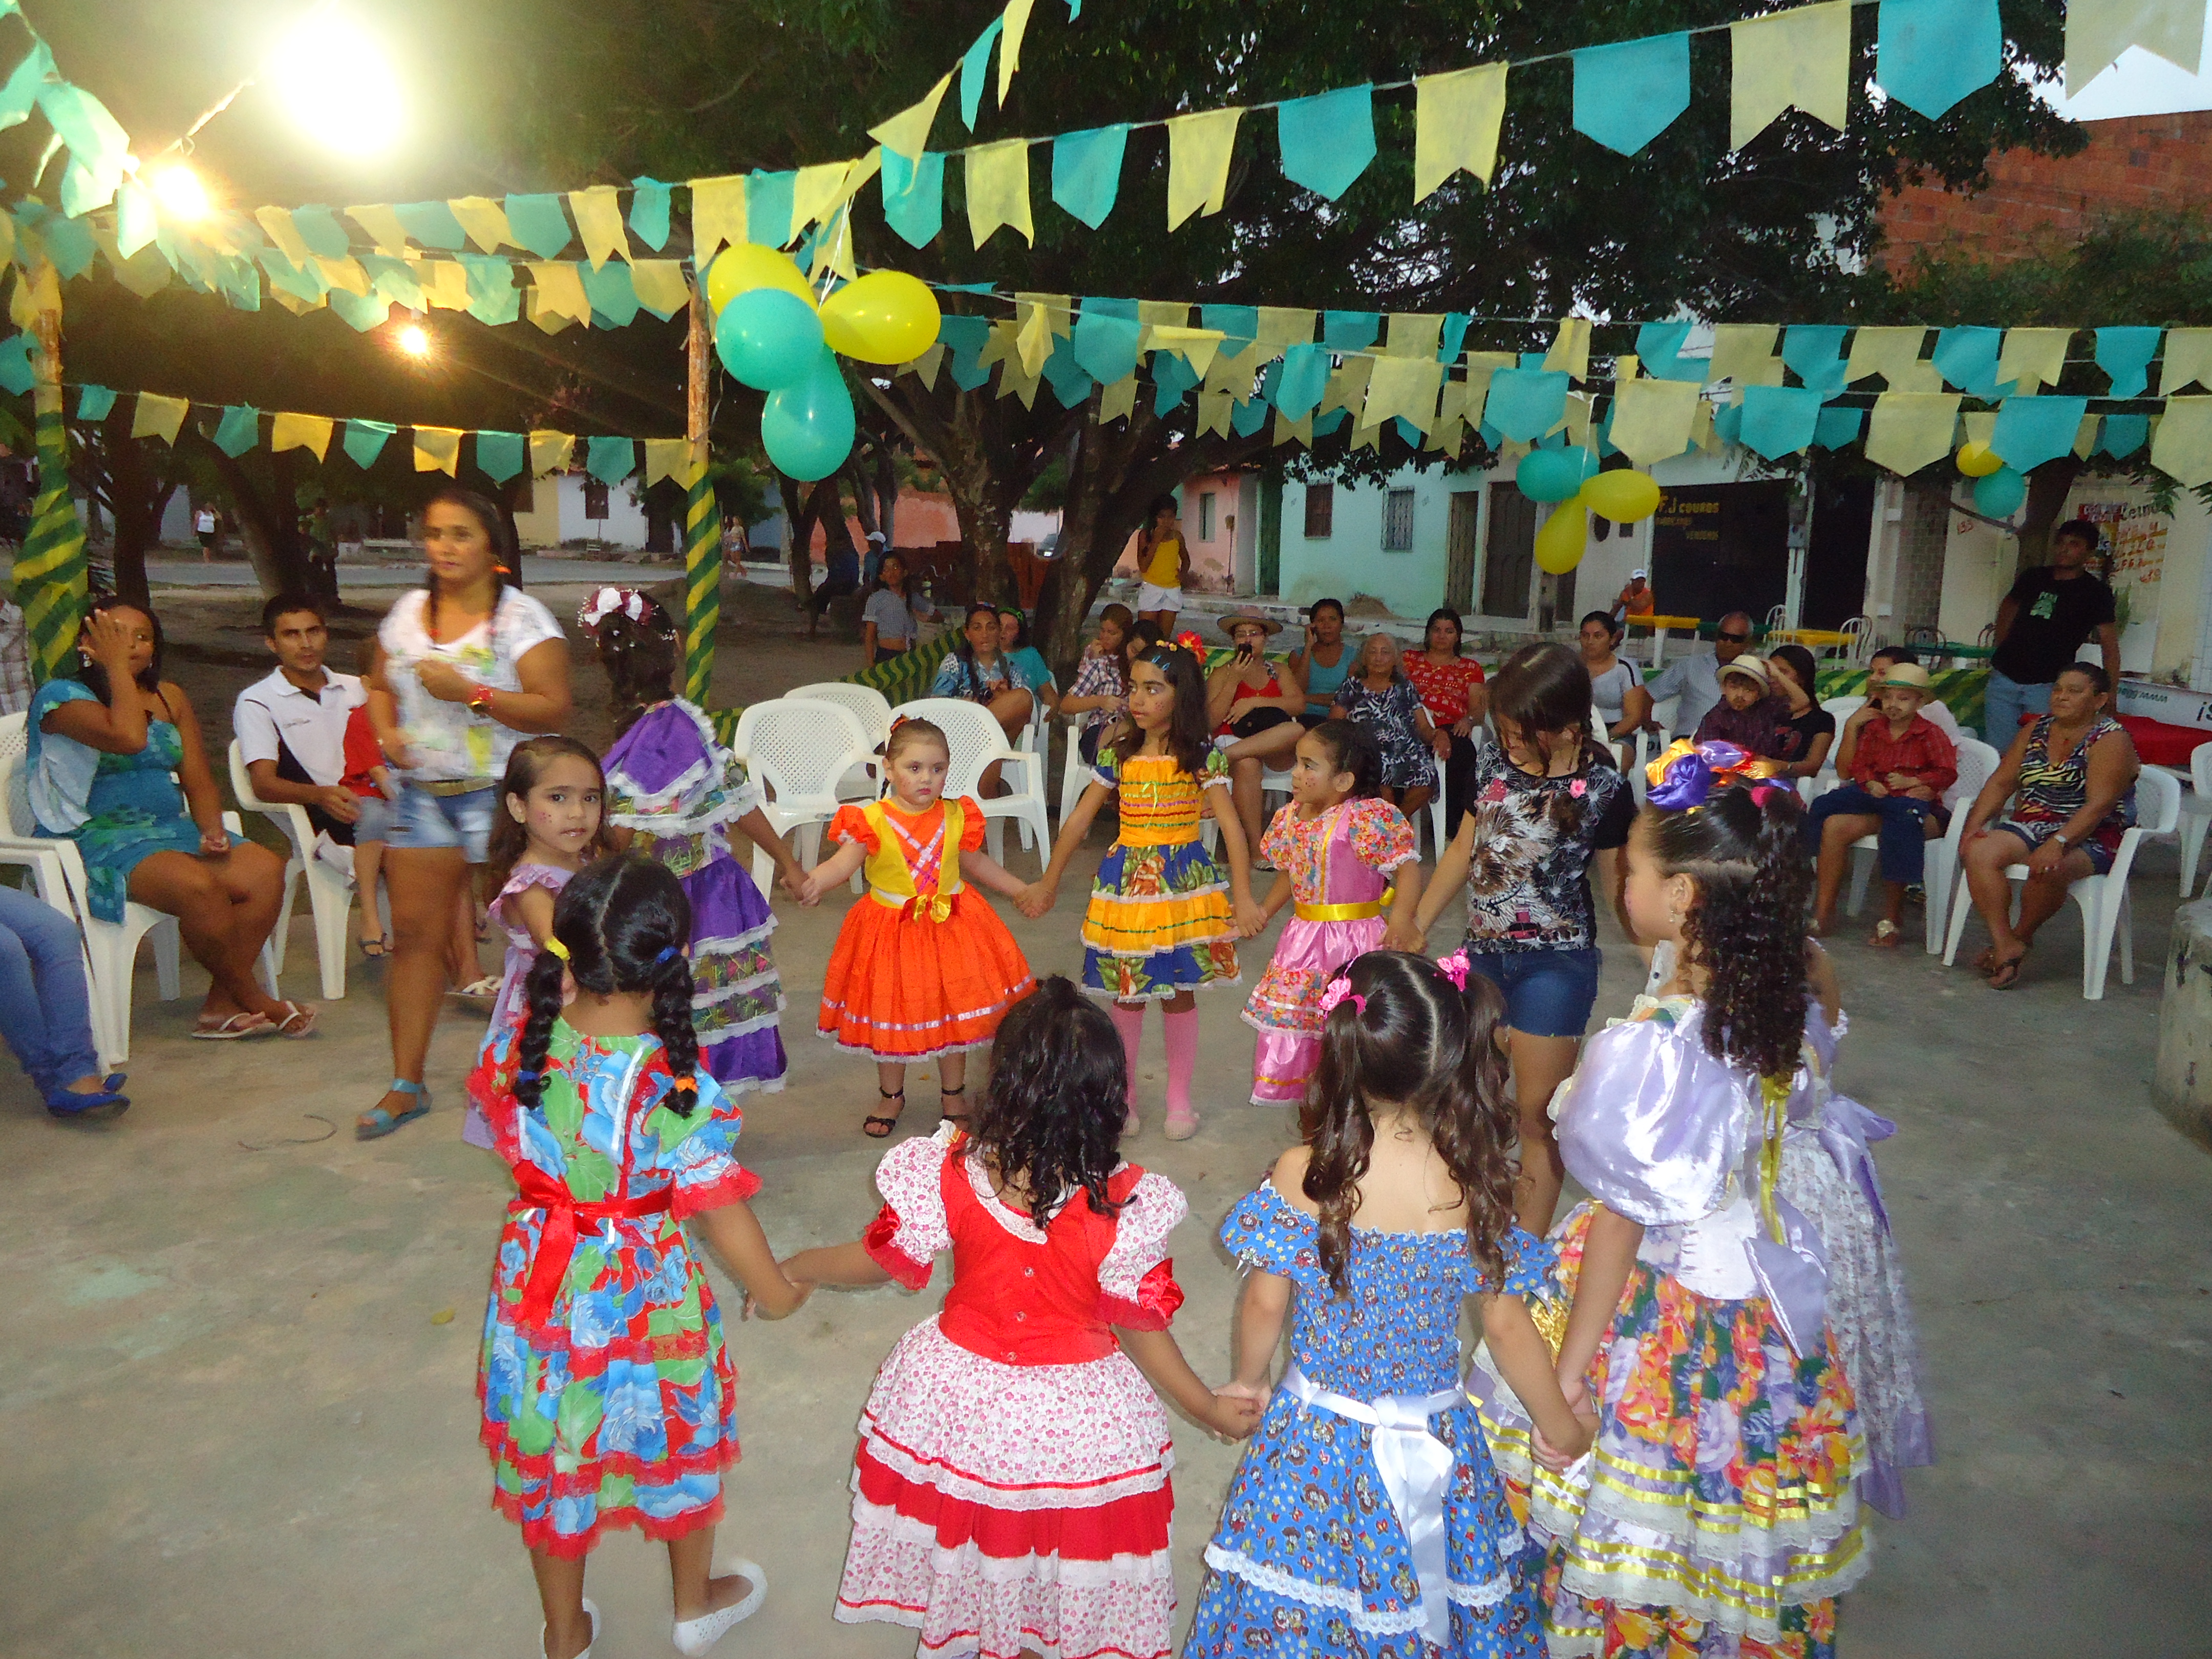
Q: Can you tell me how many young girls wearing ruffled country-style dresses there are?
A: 10